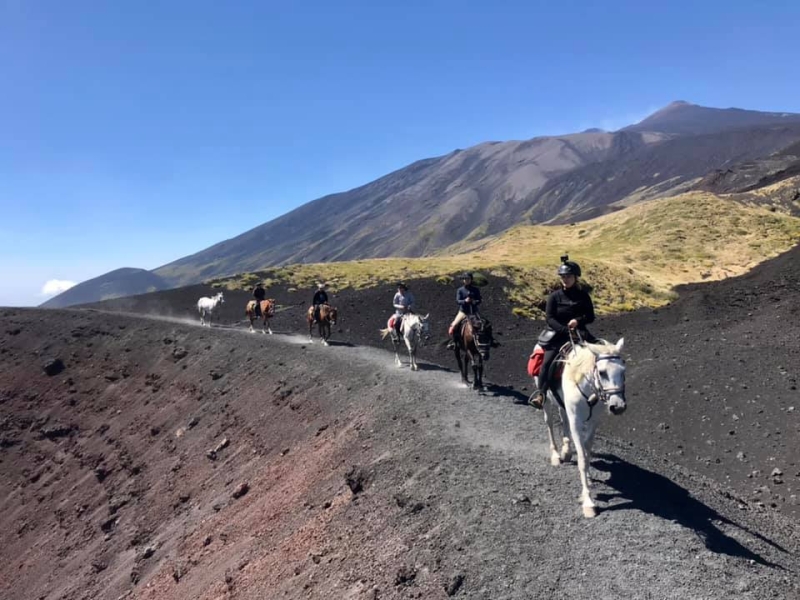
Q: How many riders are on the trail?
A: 5